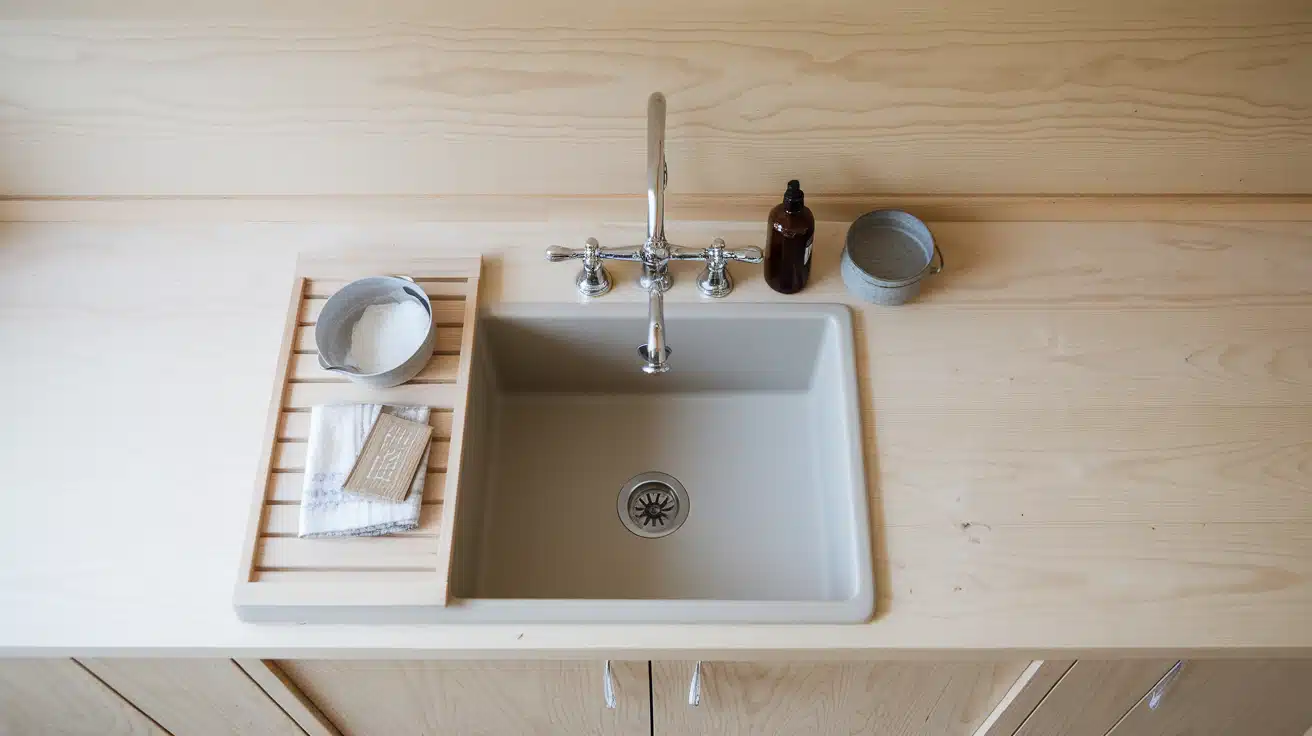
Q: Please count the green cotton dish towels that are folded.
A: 0